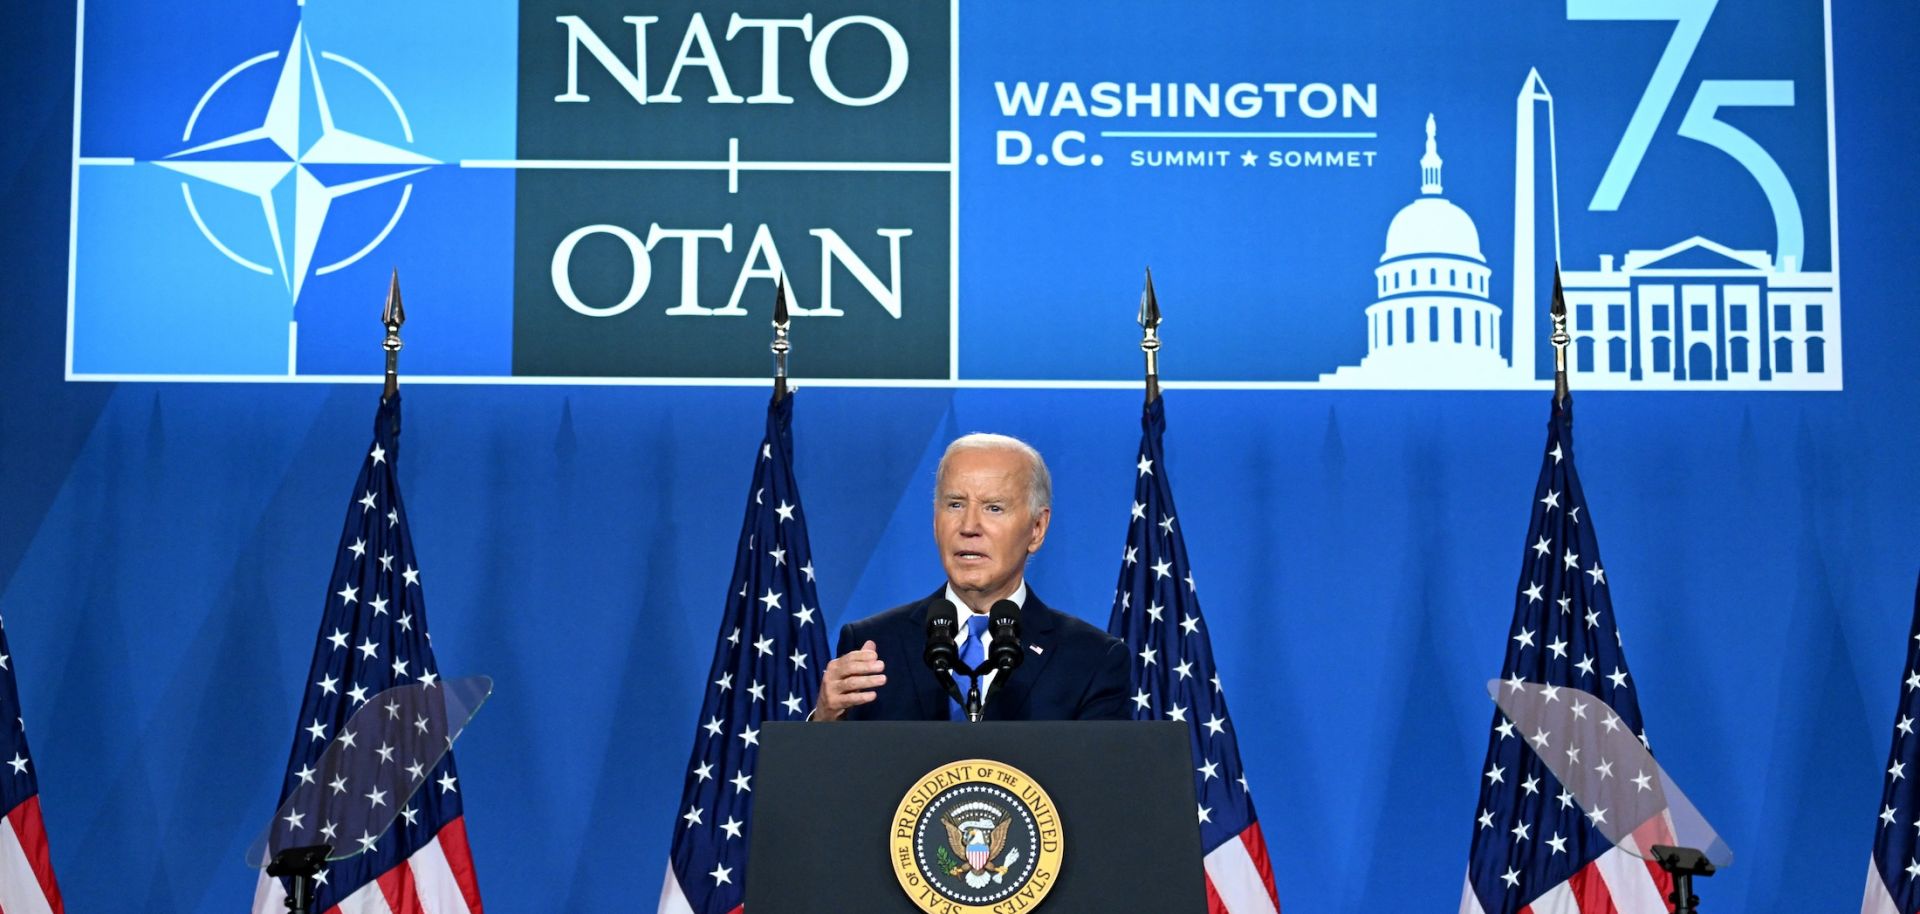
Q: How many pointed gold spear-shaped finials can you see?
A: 4